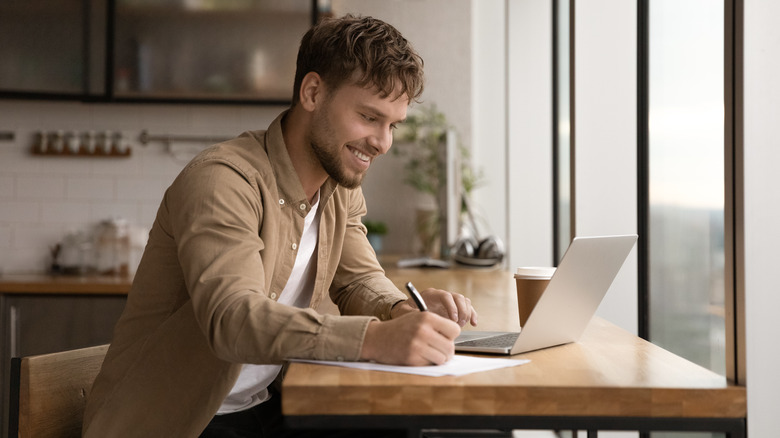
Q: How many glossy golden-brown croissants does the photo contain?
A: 0